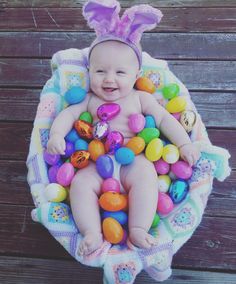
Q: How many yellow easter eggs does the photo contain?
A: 5